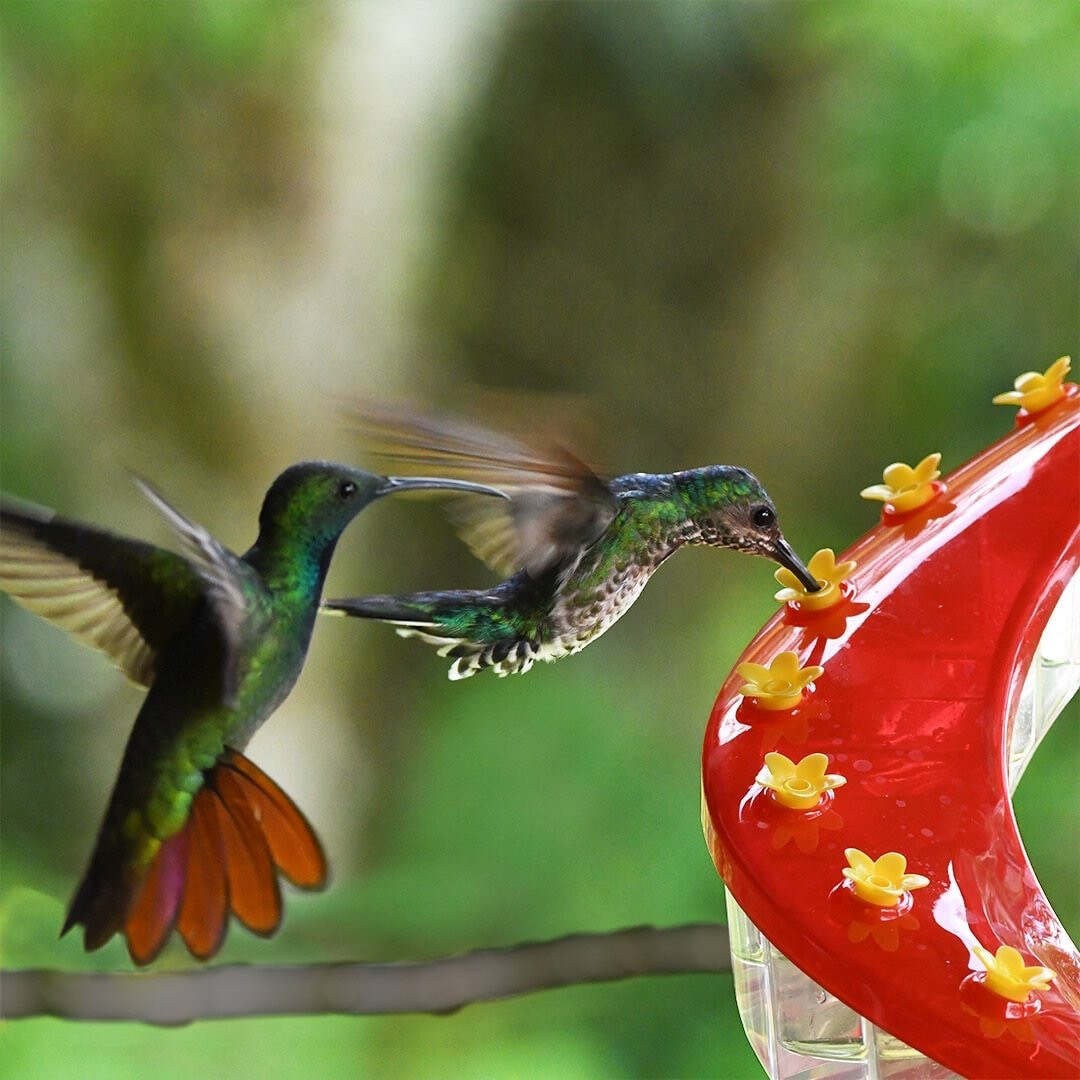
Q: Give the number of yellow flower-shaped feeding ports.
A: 7